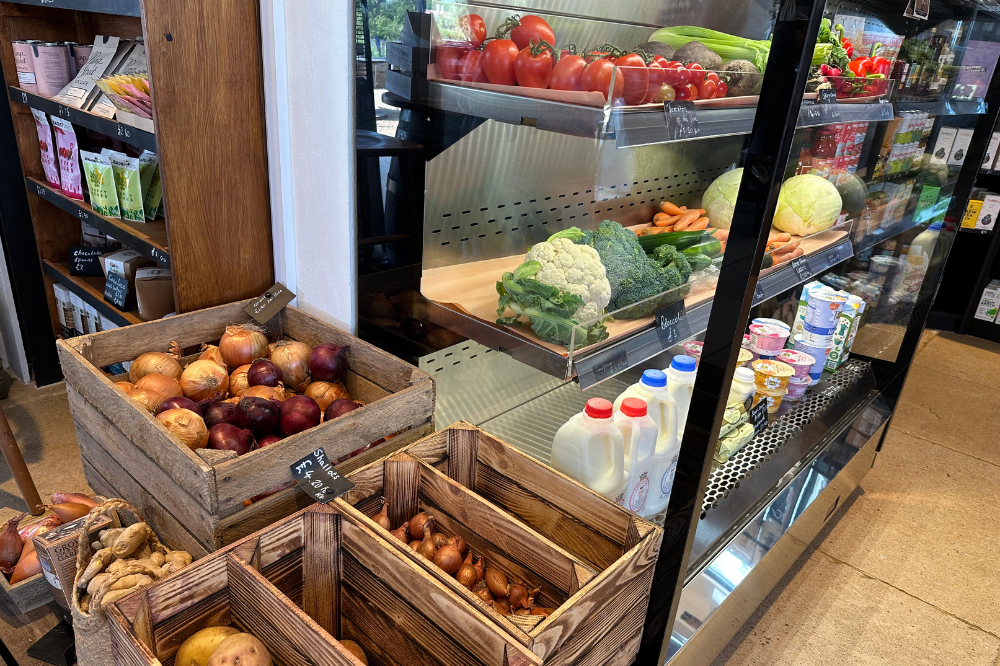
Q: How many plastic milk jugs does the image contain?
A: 4